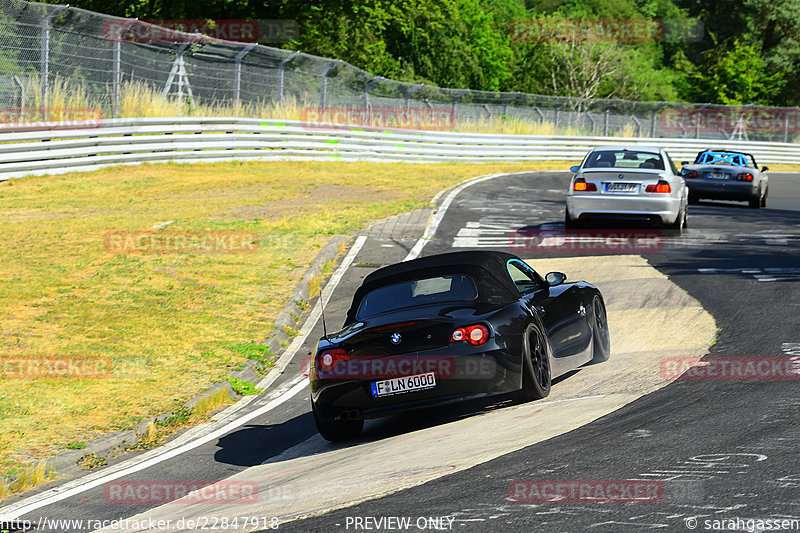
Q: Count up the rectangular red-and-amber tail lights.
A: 2